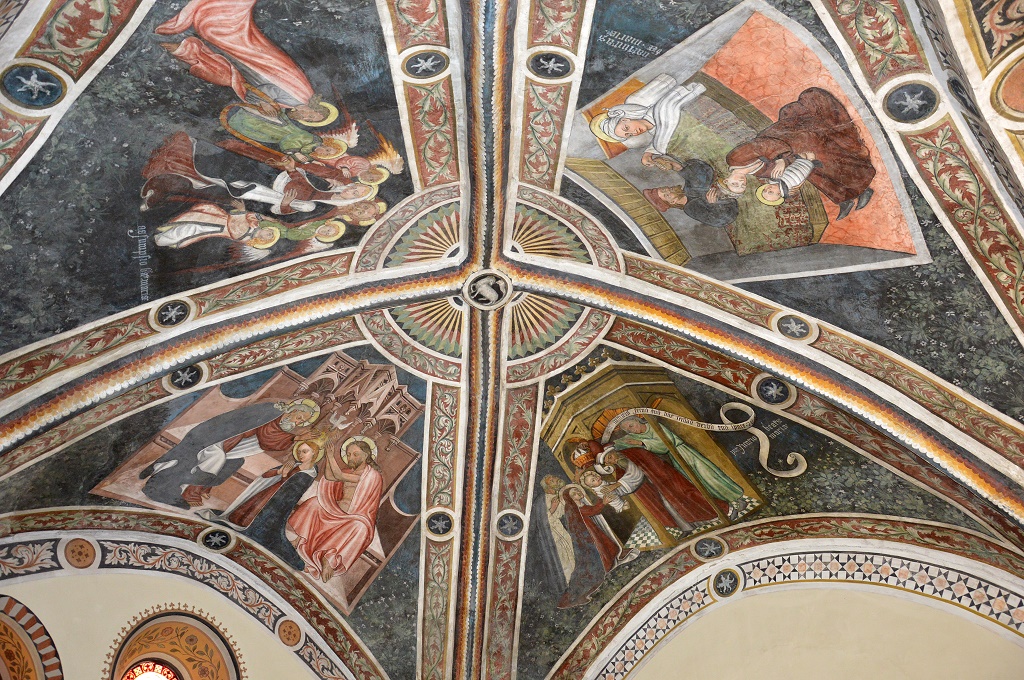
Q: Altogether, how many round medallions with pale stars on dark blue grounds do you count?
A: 13